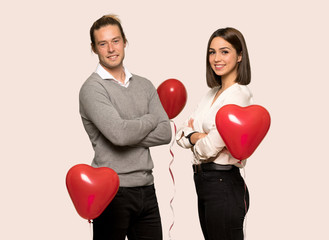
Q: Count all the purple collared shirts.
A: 0